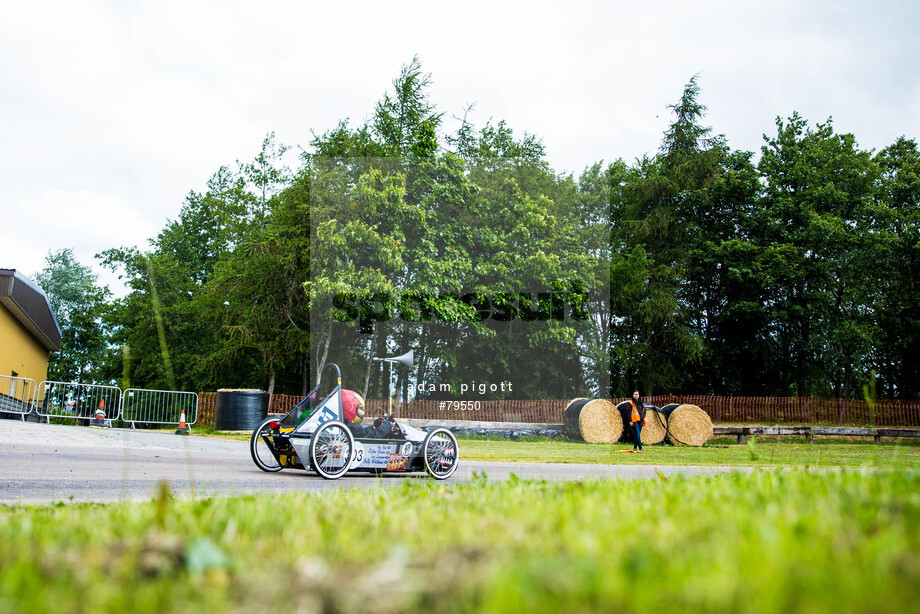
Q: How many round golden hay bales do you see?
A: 3